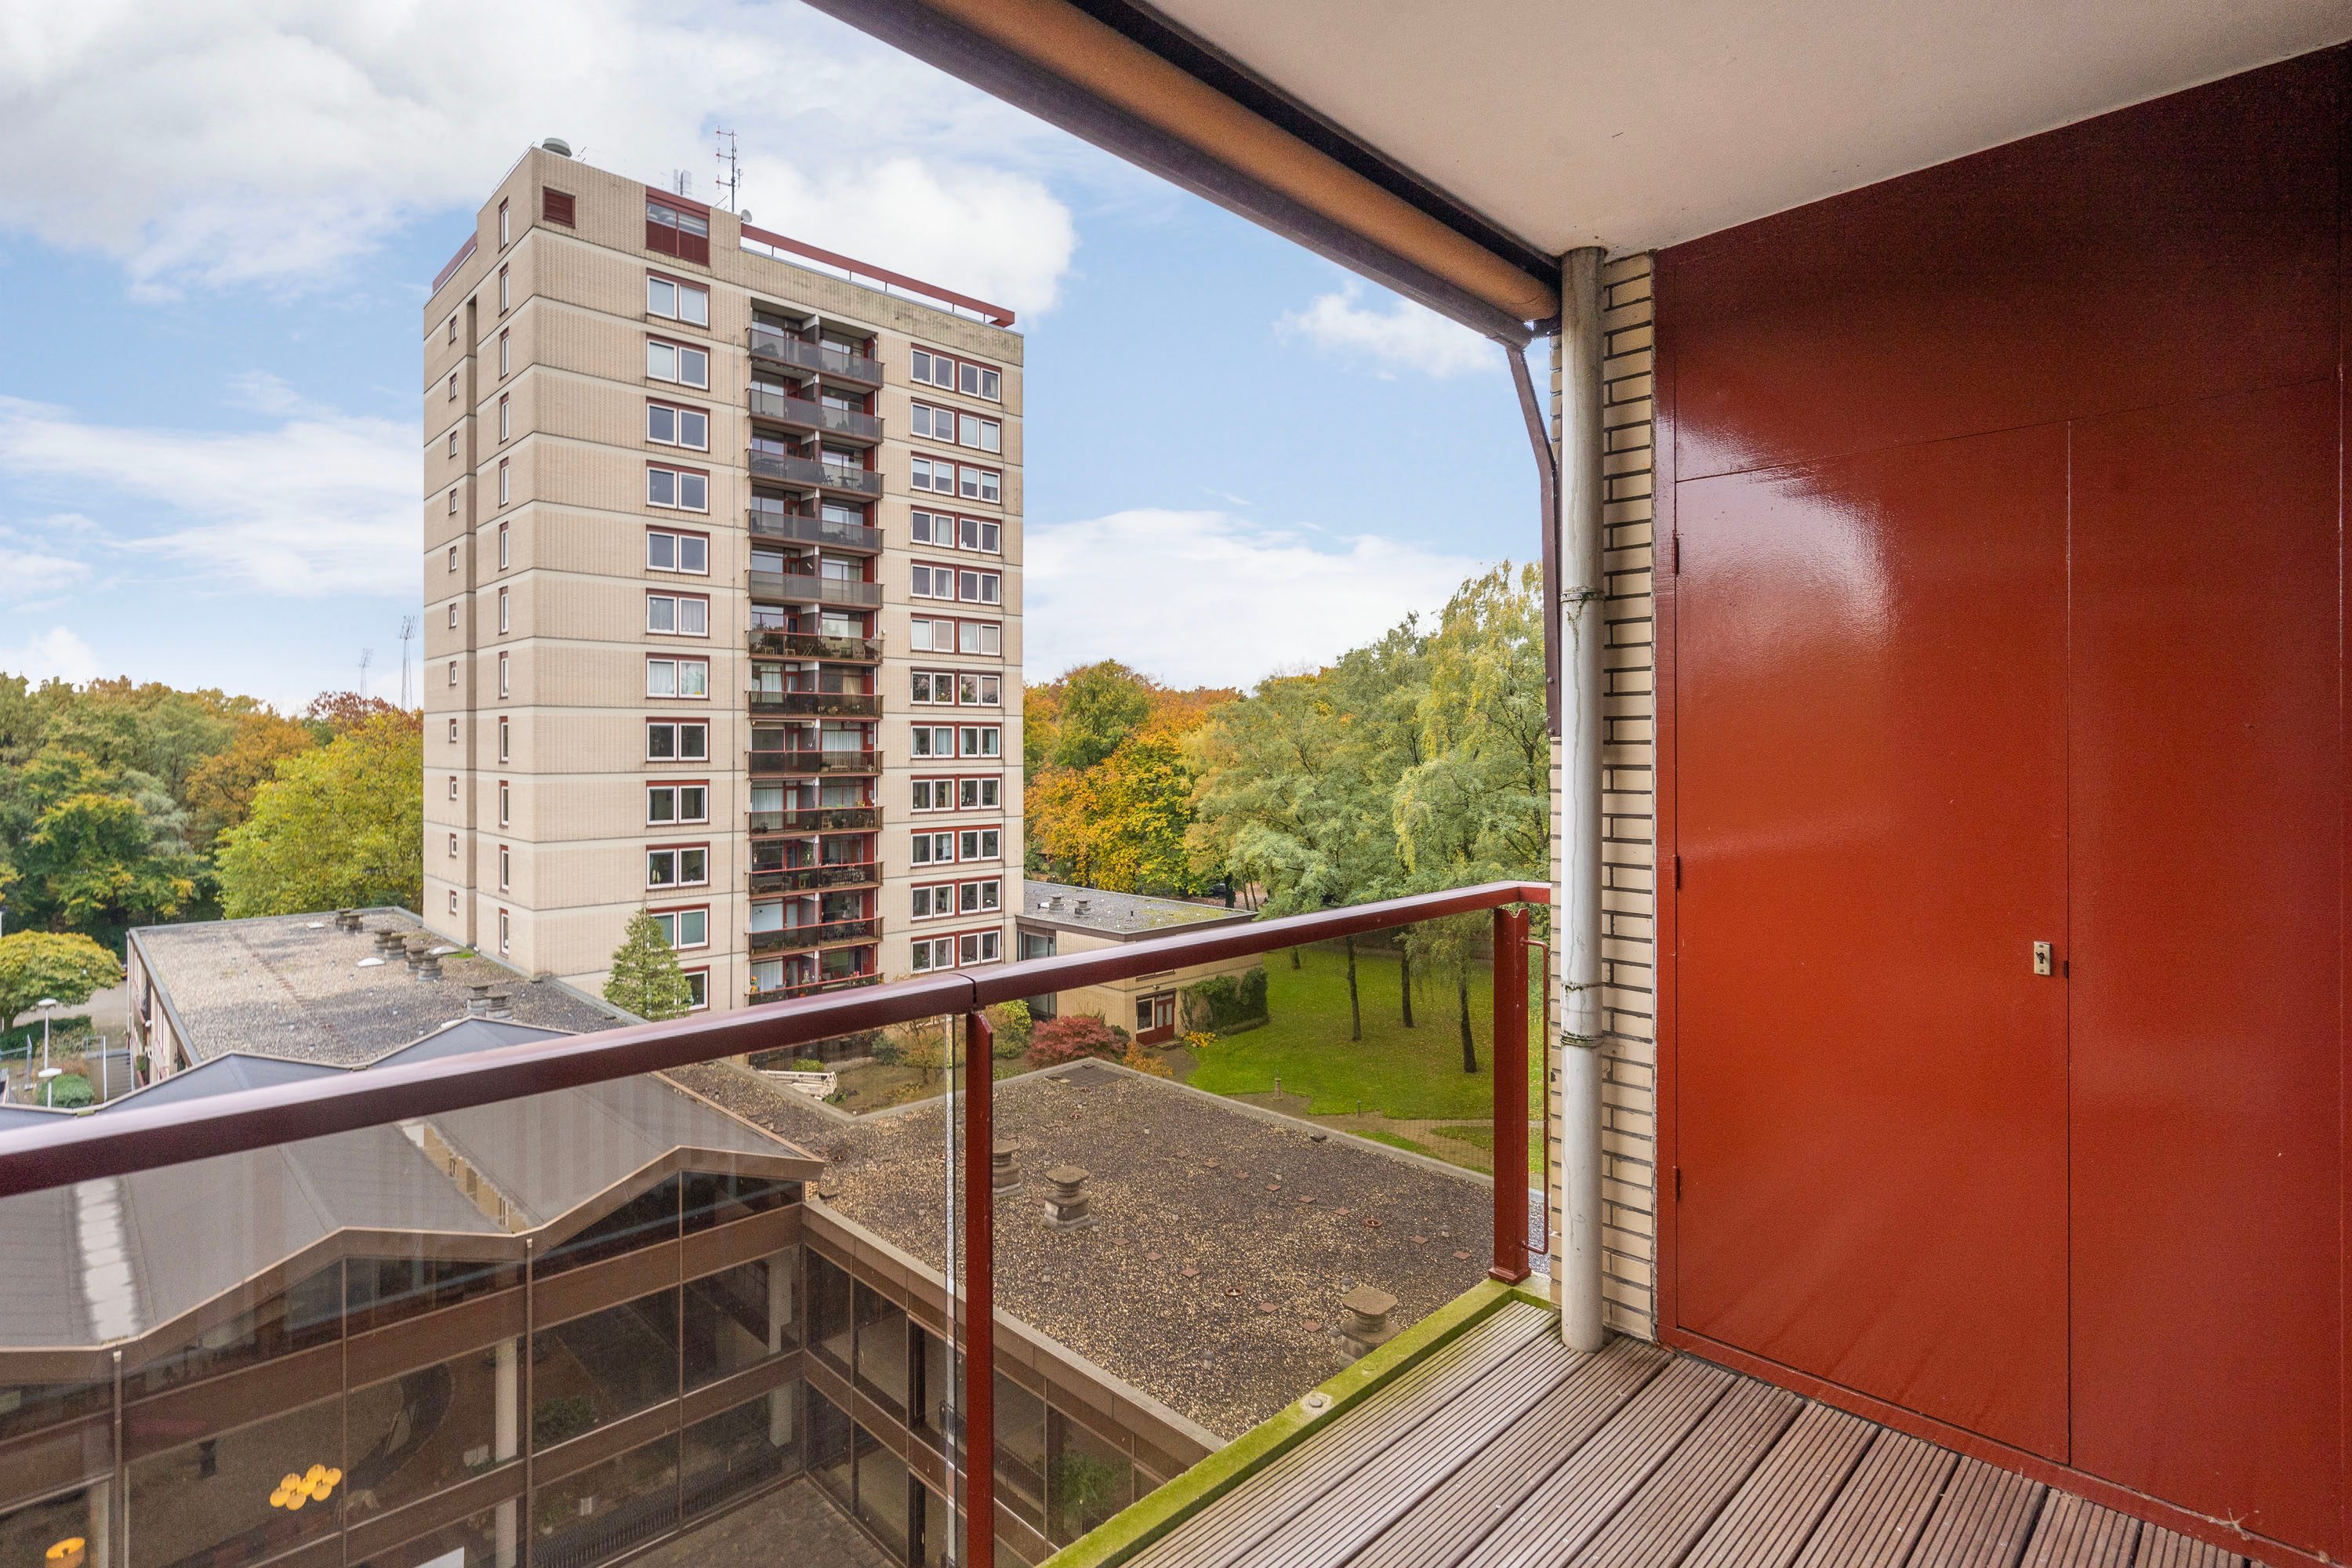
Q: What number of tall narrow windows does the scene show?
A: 12